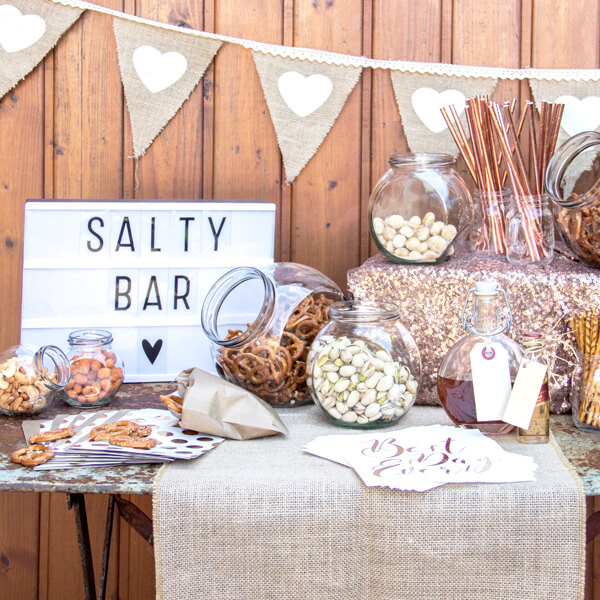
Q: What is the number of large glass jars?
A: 4